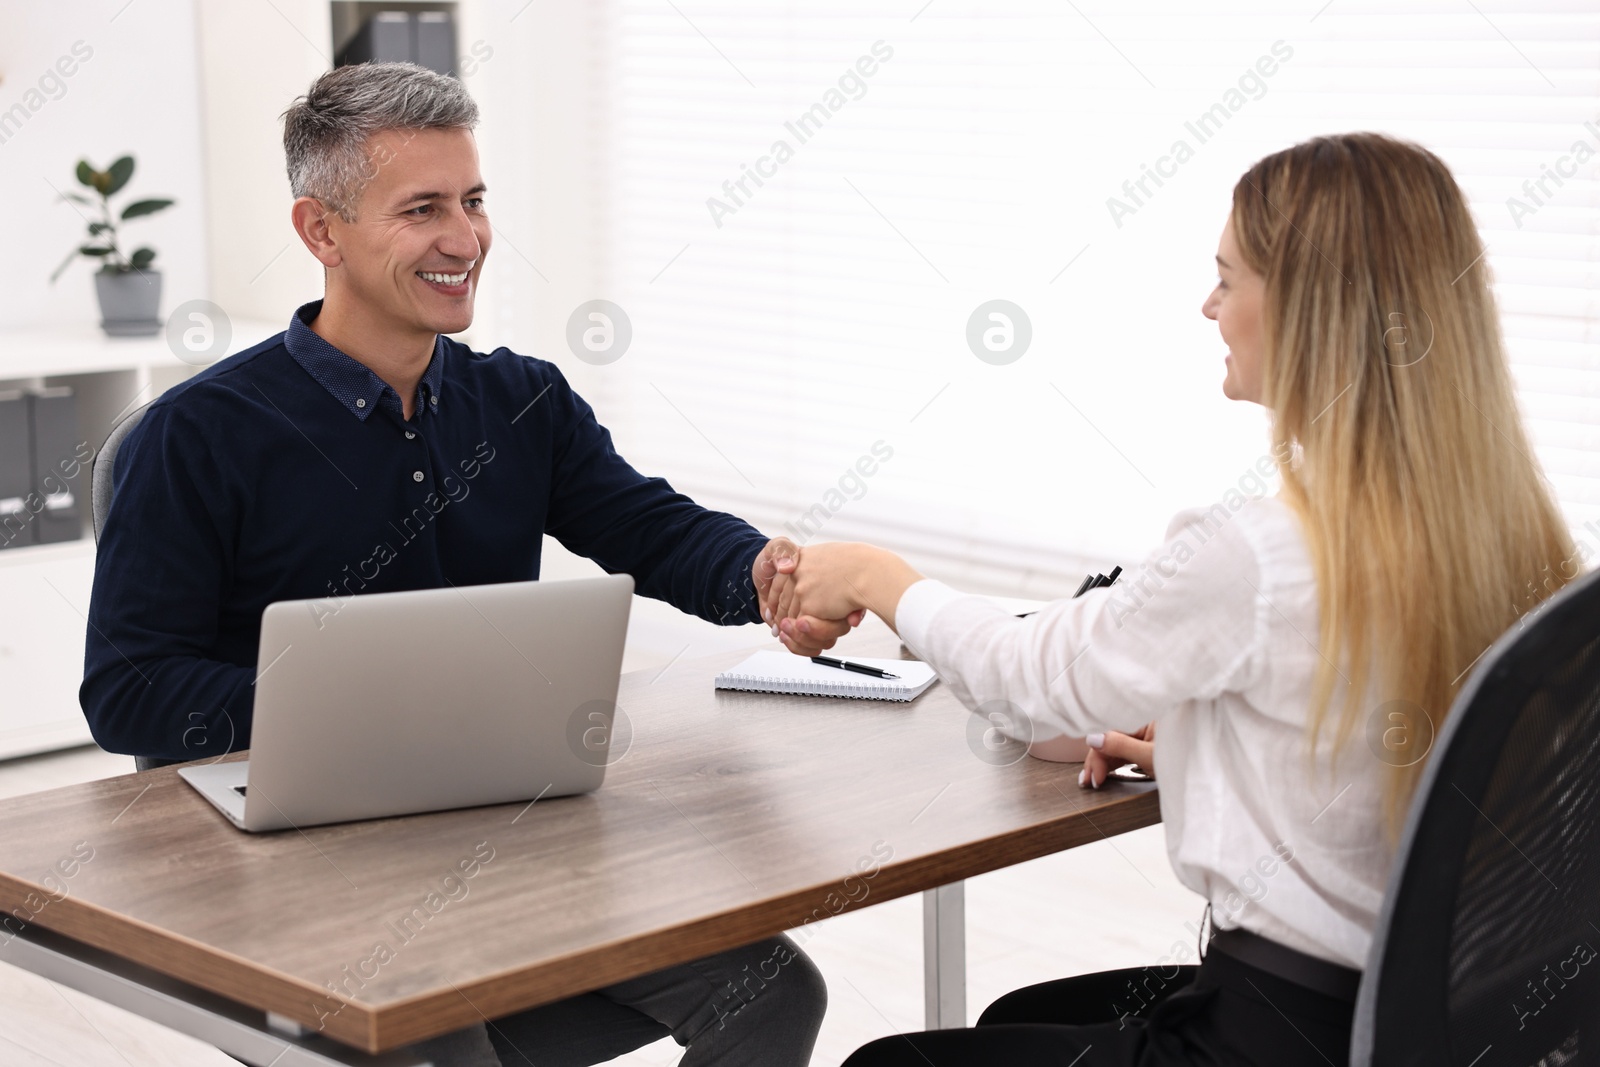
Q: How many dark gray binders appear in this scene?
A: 4